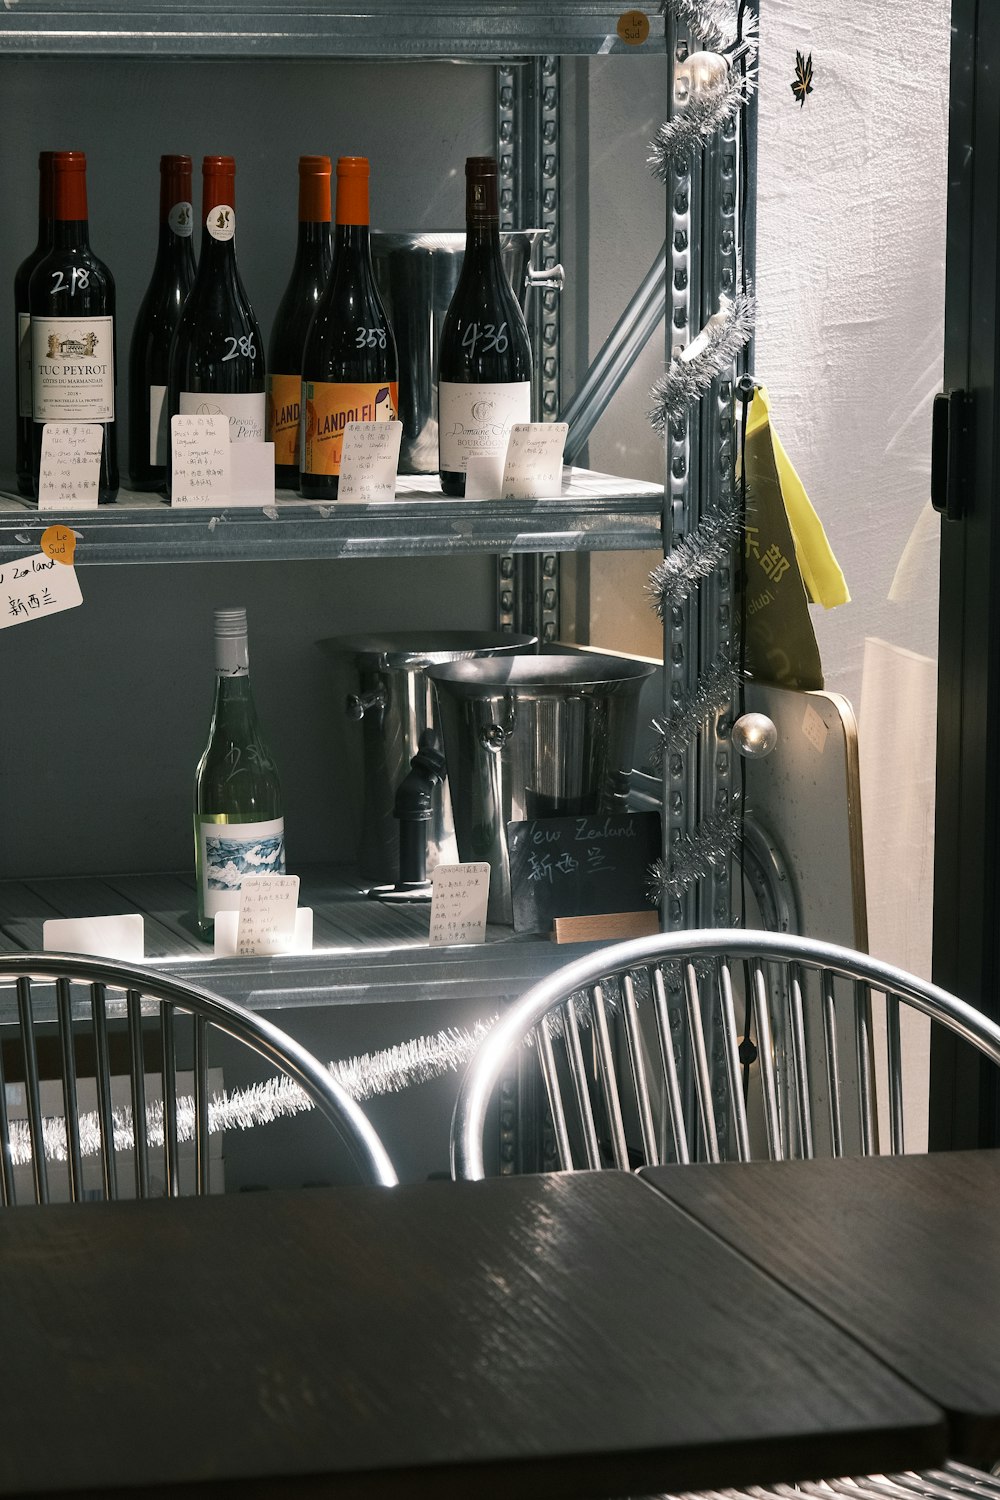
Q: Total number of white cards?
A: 11